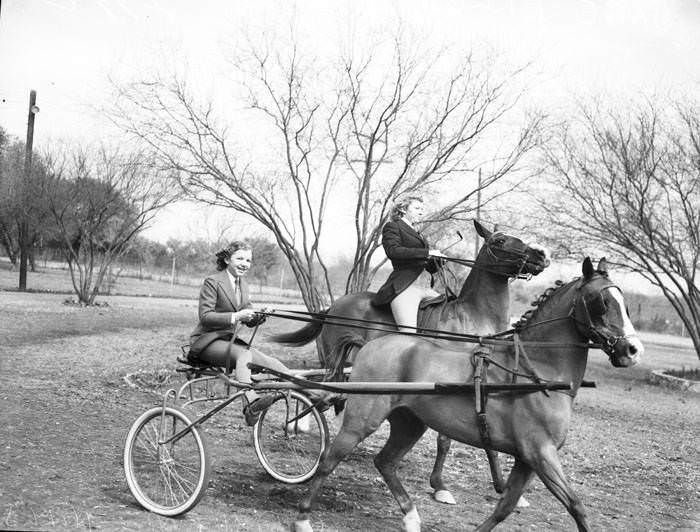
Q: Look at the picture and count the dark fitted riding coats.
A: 2